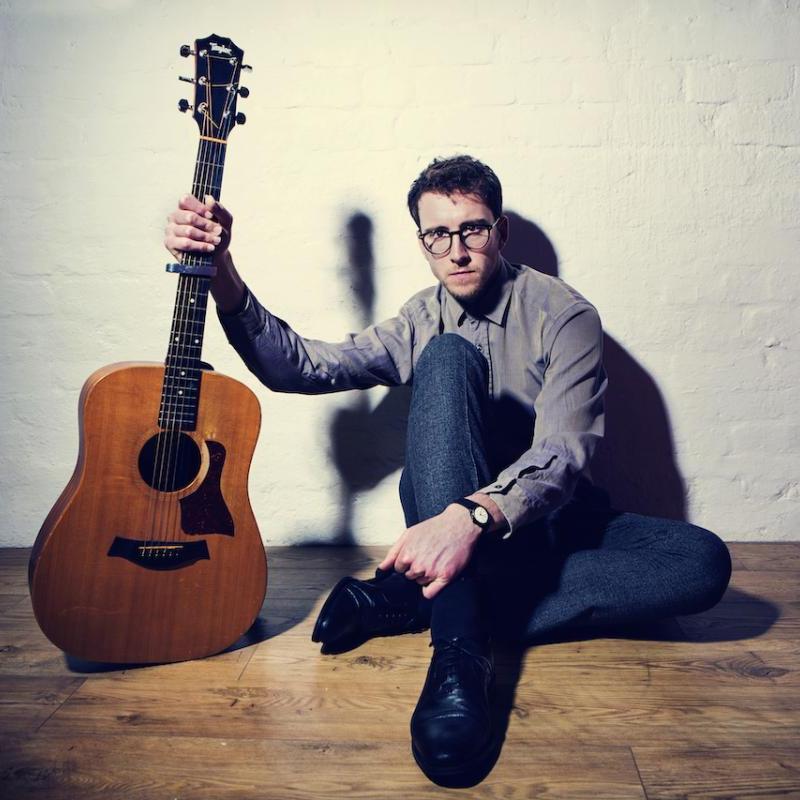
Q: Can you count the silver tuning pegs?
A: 6